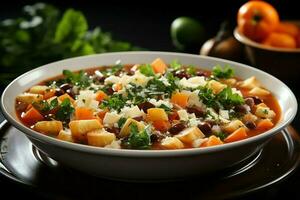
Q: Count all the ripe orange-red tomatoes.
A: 3